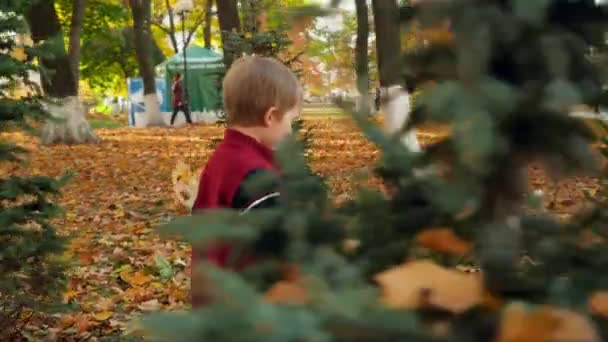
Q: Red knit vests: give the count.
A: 1